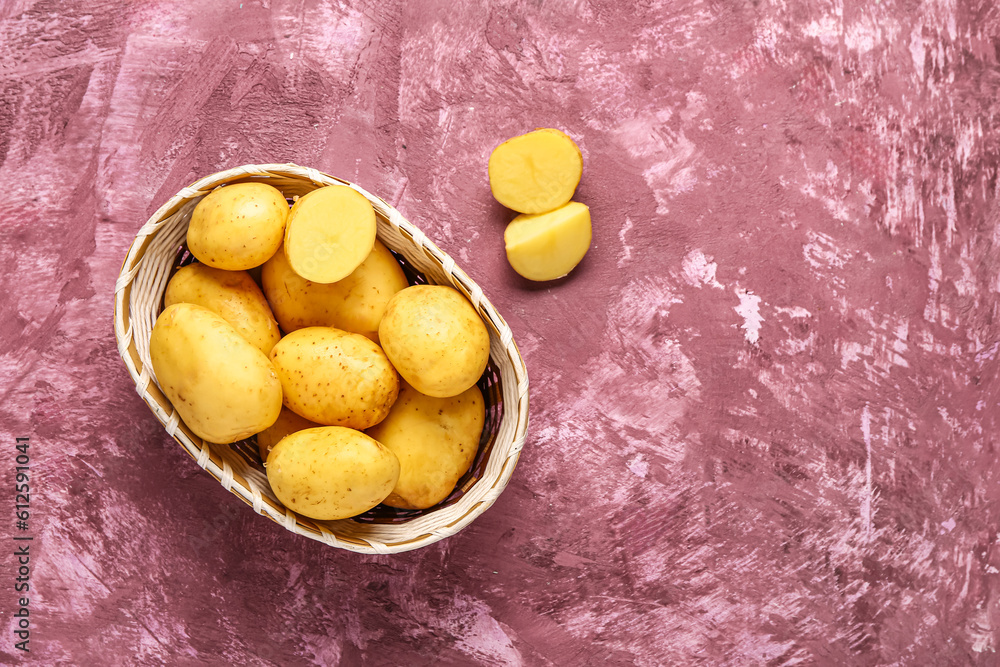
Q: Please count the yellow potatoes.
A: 12